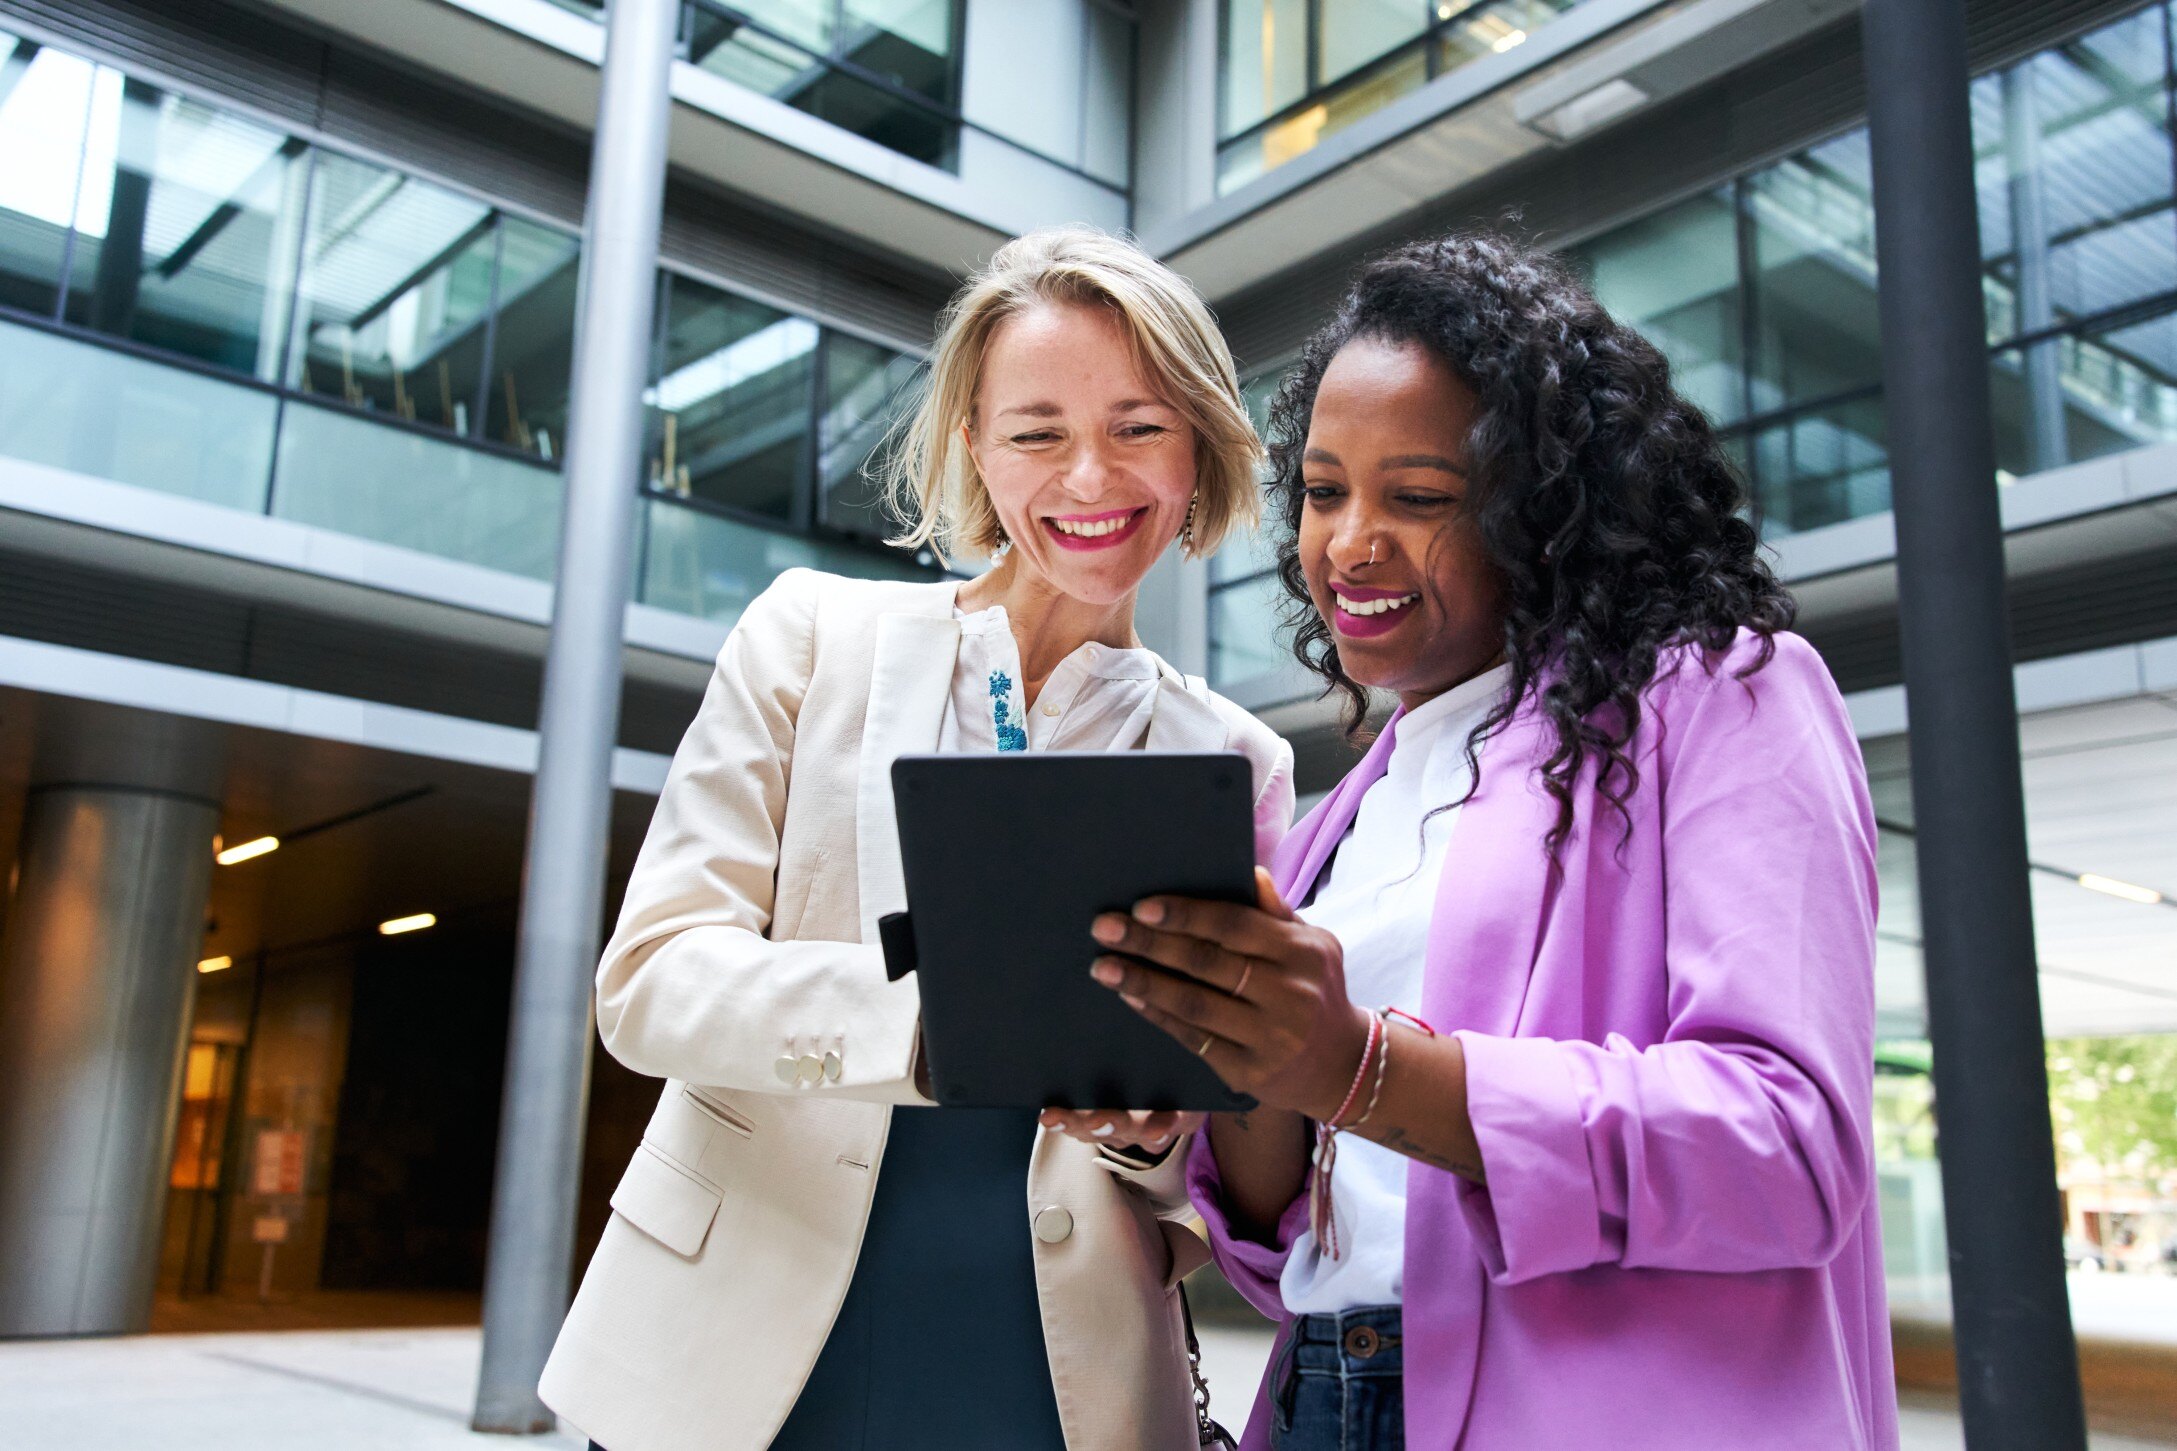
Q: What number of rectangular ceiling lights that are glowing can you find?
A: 4